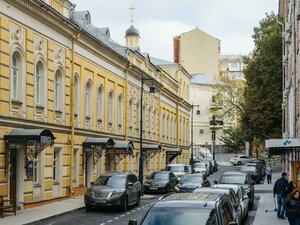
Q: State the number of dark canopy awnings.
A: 5